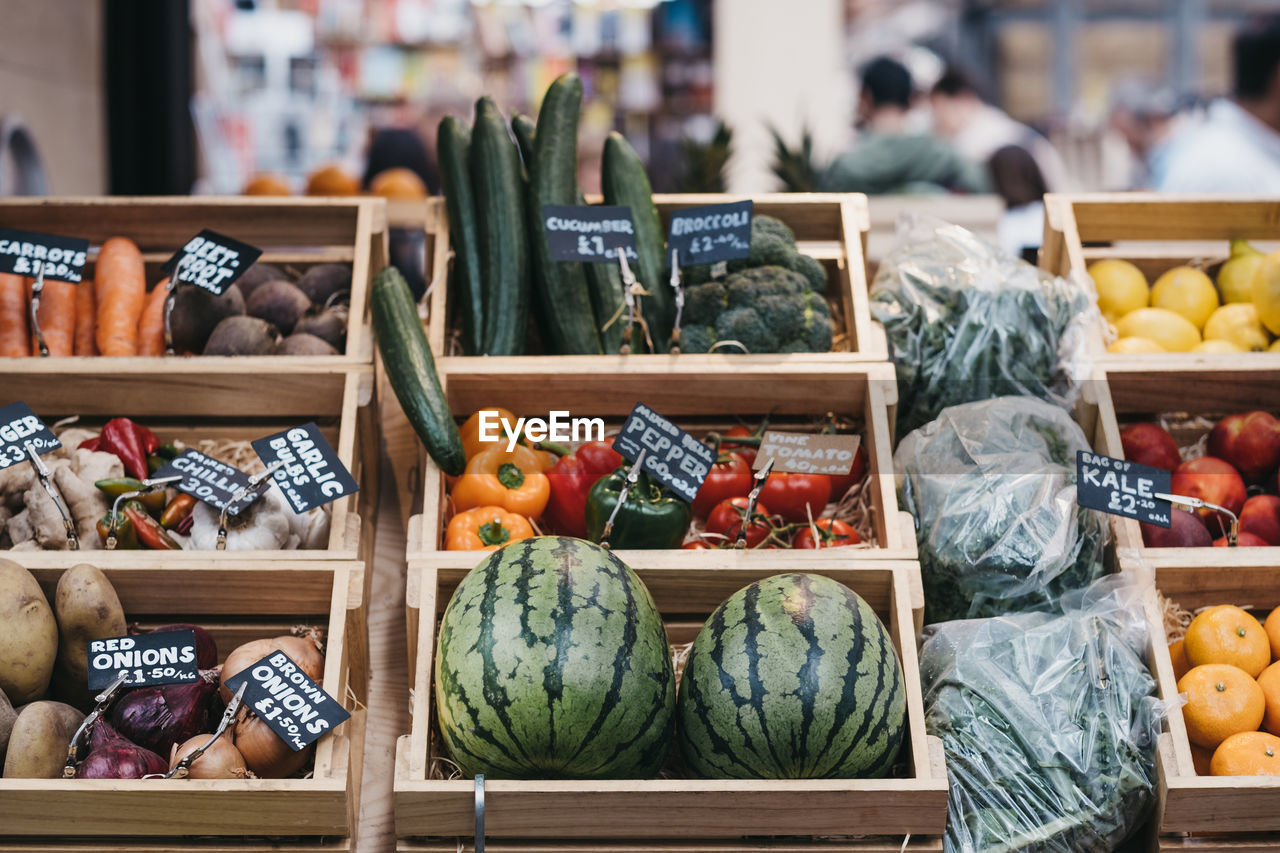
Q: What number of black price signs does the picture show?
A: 11